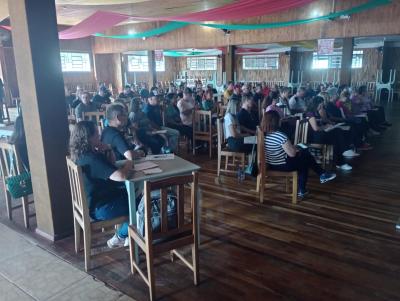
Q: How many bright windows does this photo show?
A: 5